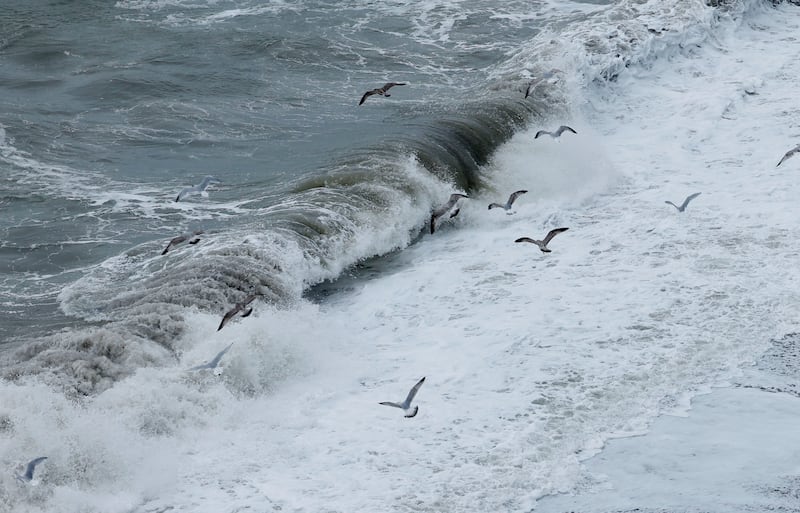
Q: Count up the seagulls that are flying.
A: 14